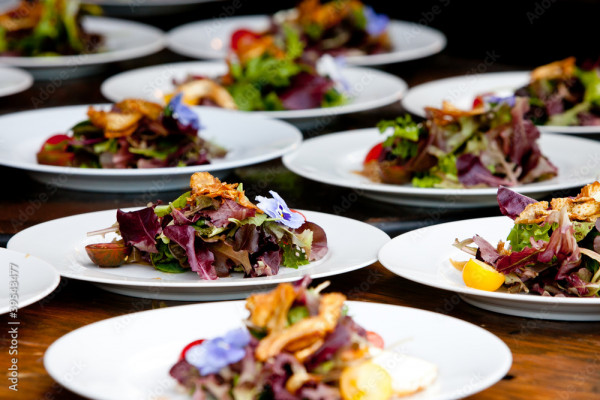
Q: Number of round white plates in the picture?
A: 12